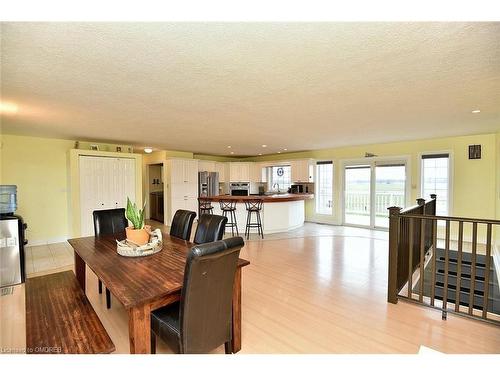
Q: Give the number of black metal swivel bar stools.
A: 3